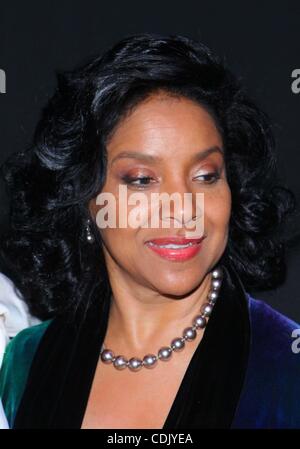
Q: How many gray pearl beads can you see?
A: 12